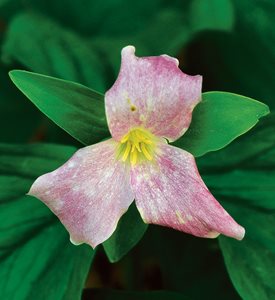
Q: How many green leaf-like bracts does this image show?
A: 3